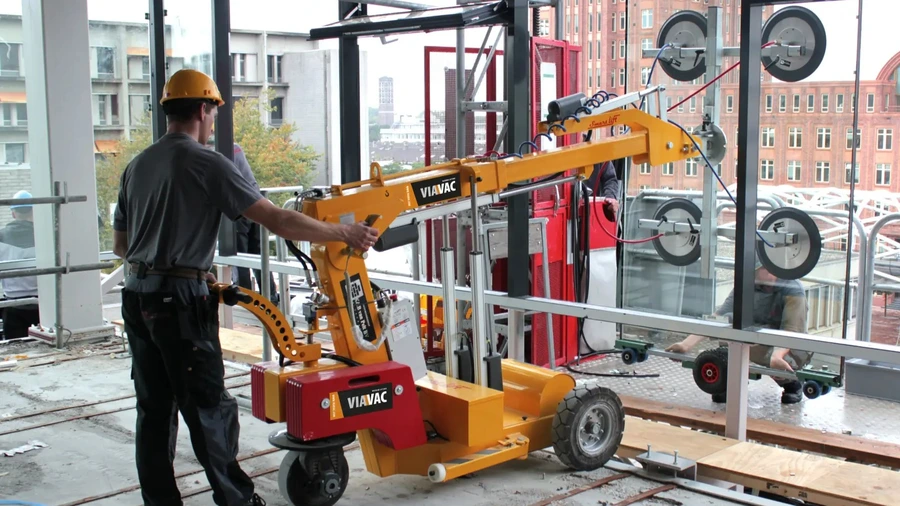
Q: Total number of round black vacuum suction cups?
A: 4